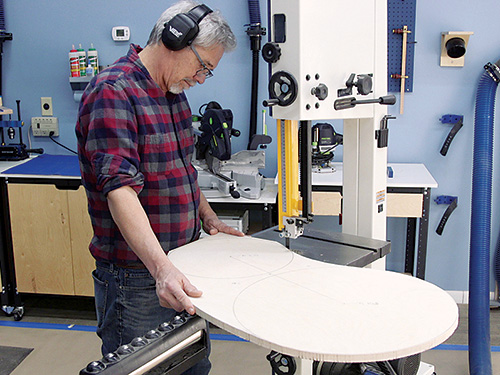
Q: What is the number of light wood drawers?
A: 2